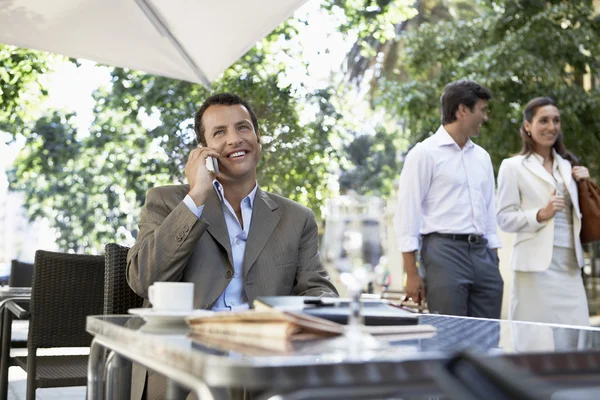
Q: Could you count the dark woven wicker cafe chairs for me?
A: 3